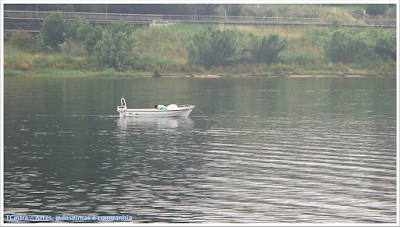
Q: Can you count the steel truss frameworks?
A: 1